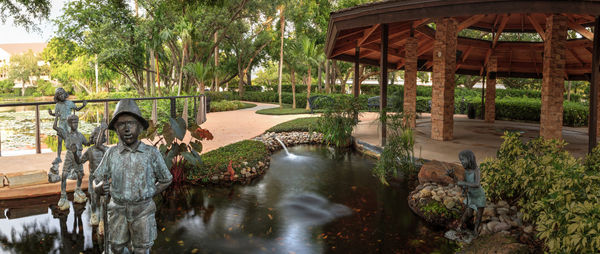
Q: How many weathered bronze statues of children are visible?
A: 5